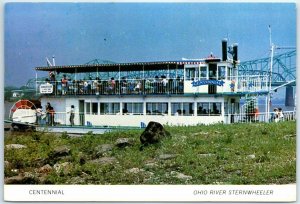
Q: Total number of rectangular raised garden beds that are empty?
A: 0